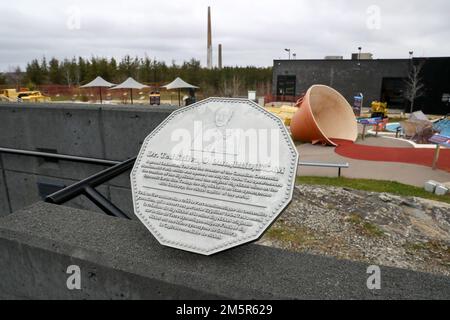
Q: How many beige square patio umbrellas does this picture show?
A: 3